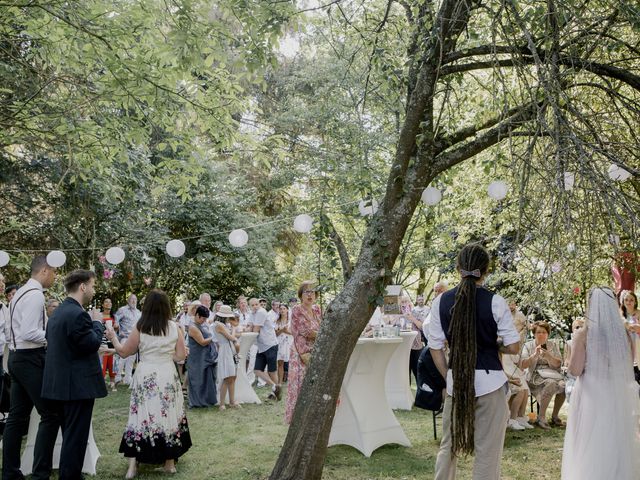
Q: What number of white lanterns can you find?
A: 11